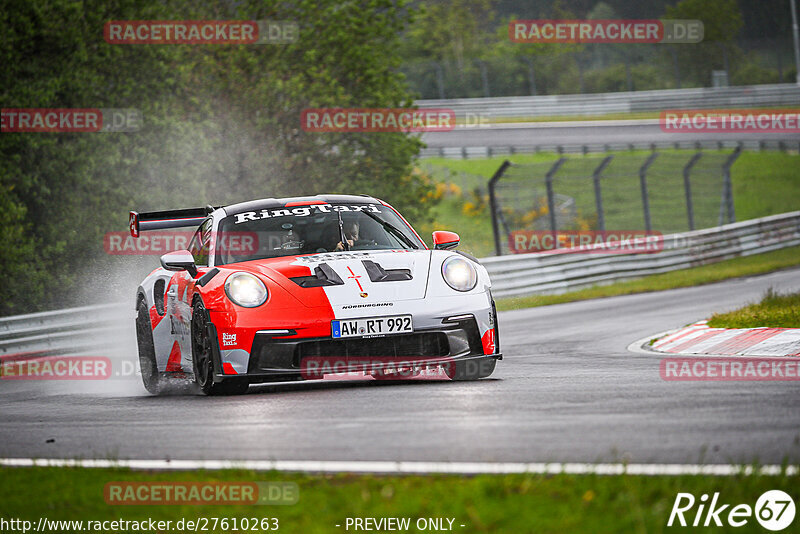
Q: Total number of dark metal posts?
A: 6